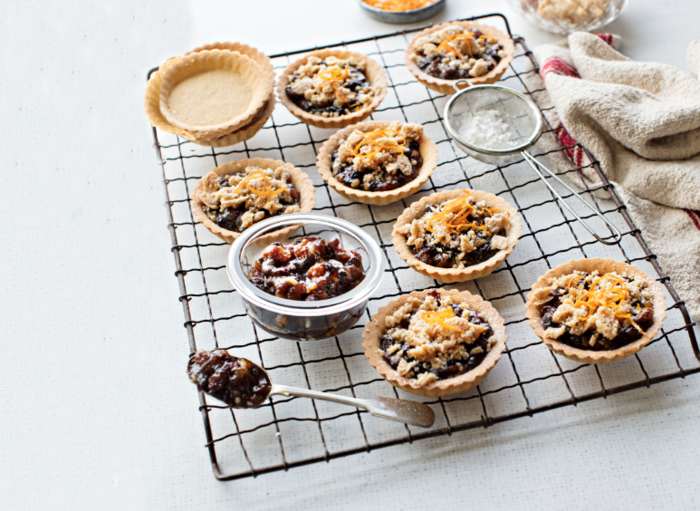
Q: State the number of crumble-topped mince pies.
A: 7